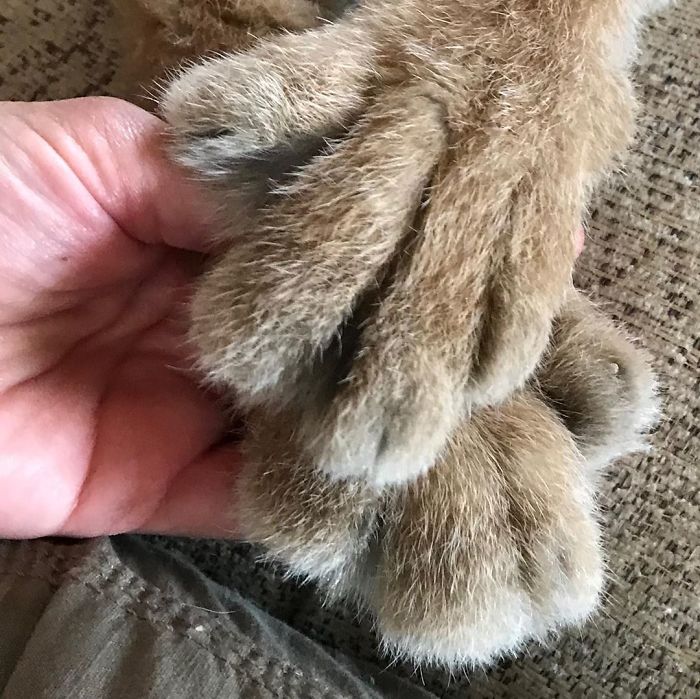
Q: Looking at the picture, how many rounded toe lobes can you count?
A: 8